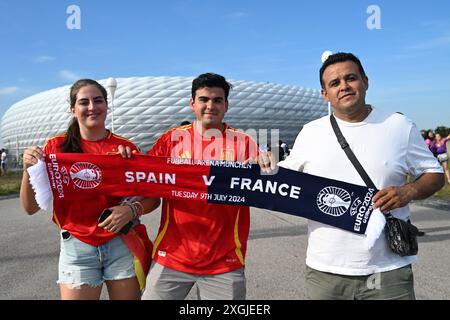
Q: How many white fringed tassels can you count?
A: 2